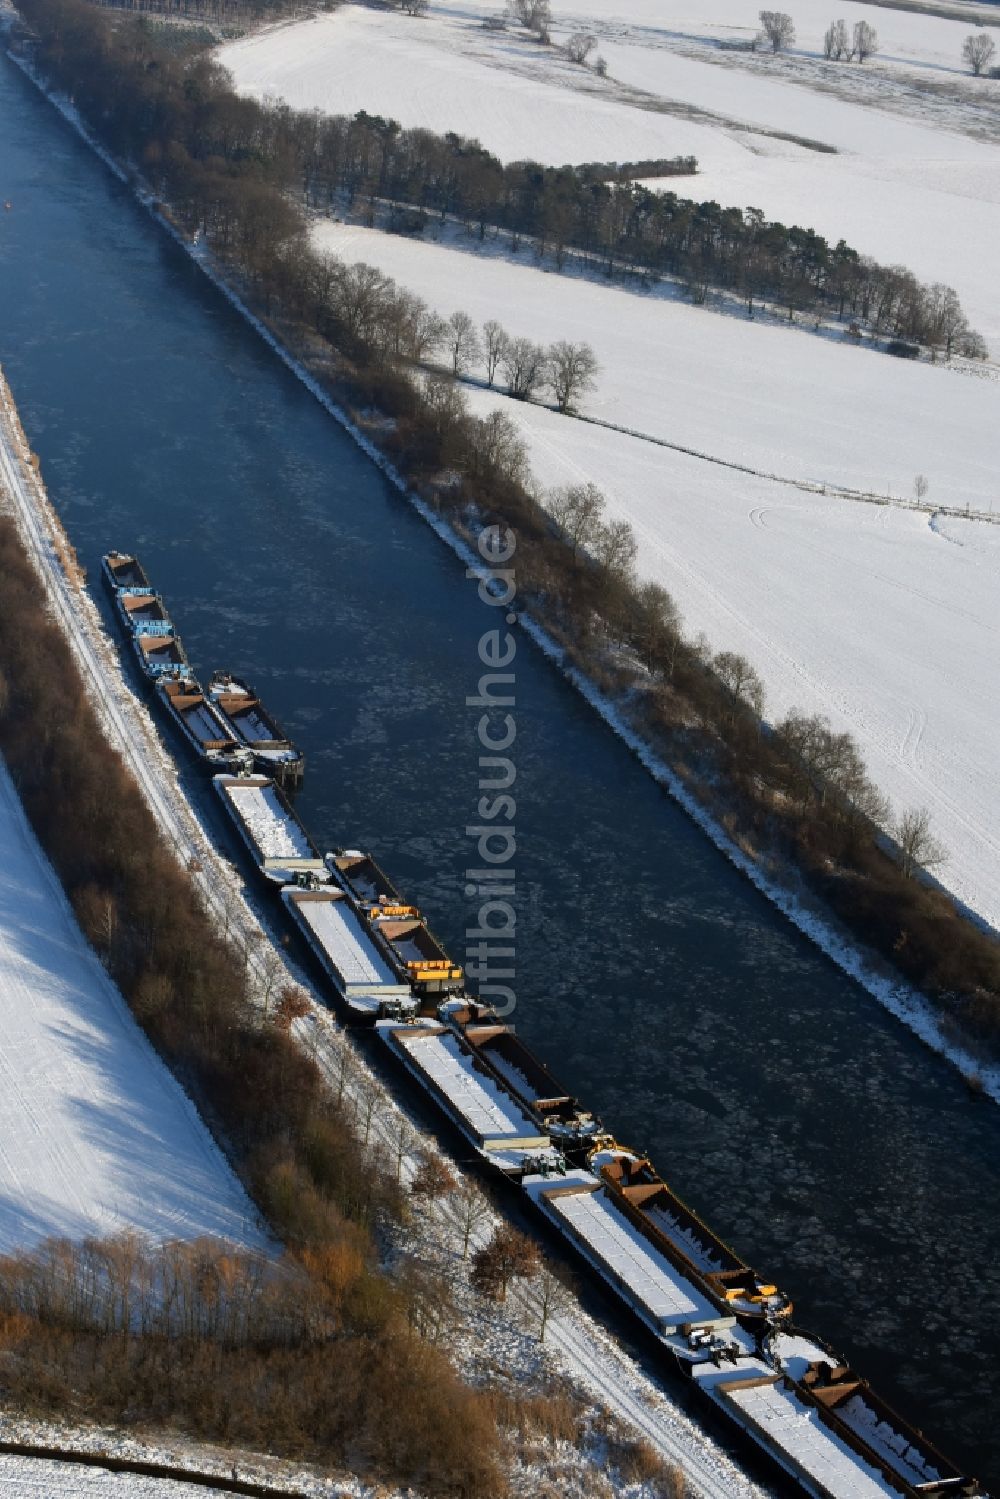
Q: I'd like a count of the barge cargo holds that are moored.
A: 15